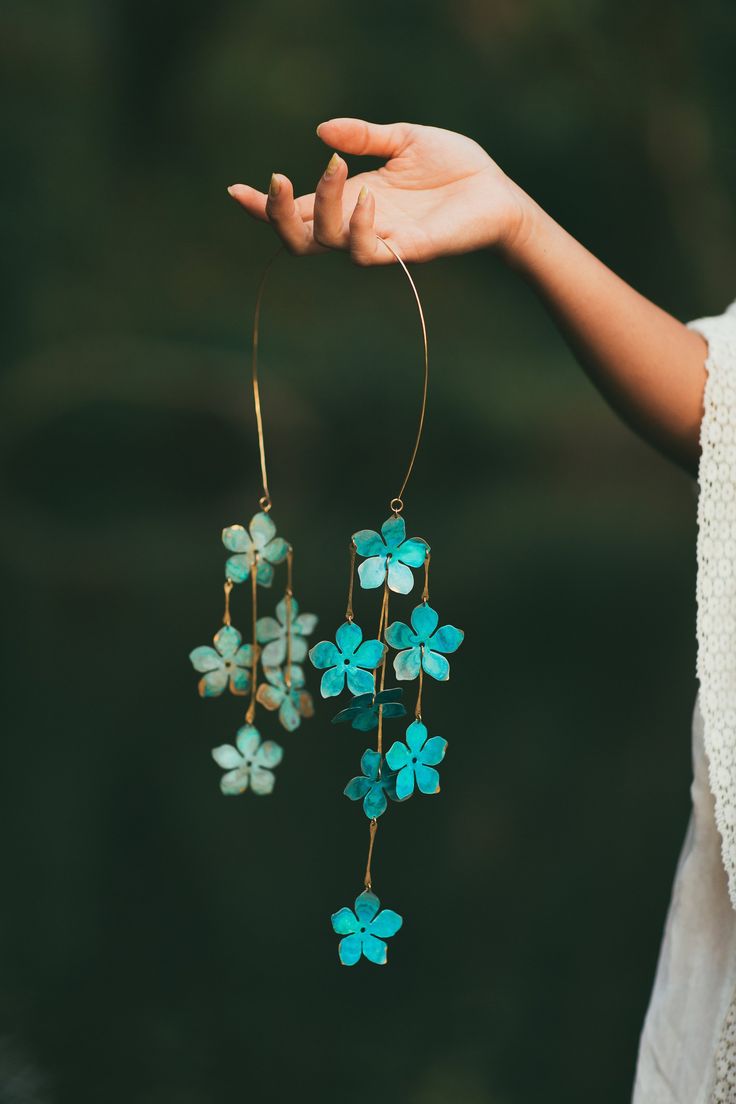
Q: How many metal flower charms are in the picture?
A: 12